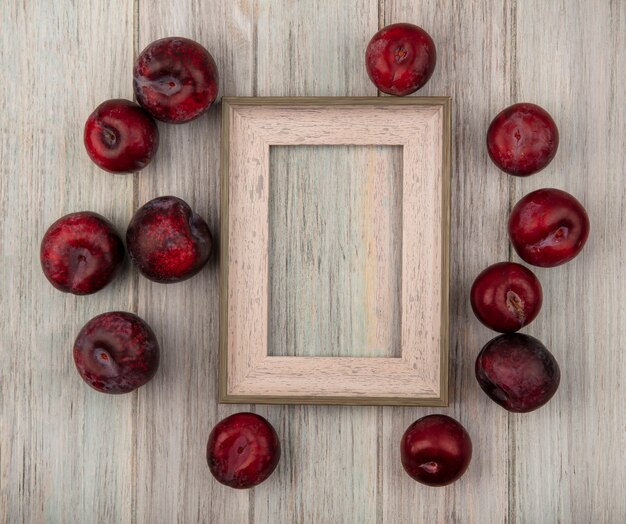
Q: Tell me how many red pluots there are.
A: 12